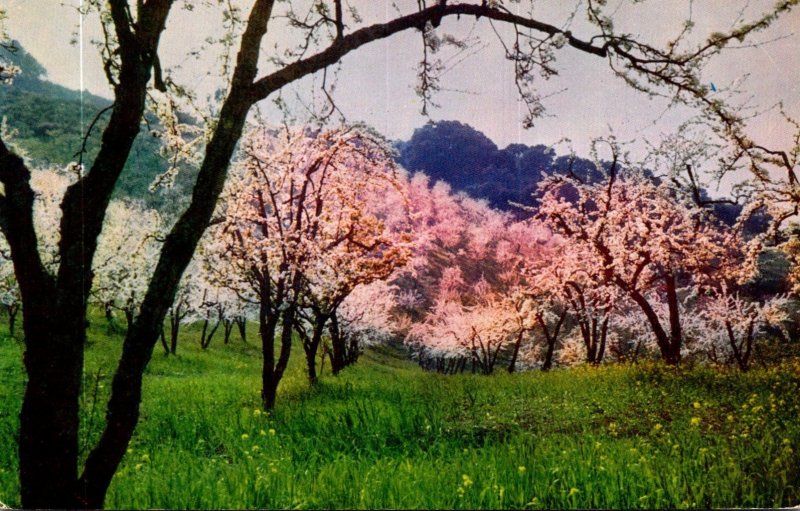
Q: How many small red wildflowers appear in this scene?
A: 0